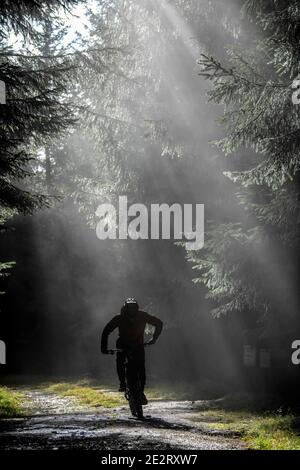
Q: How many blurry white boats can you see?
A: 0